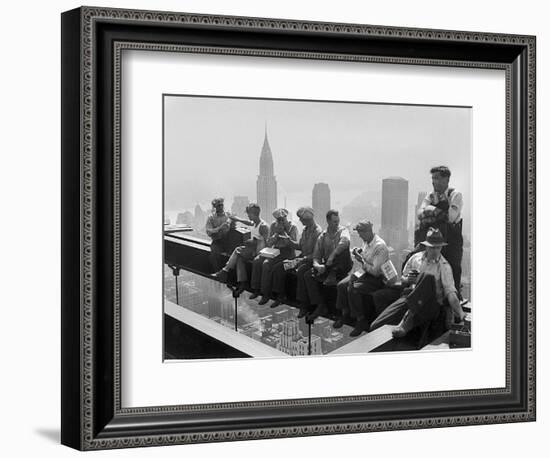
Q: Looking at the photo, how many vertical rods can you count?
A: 3